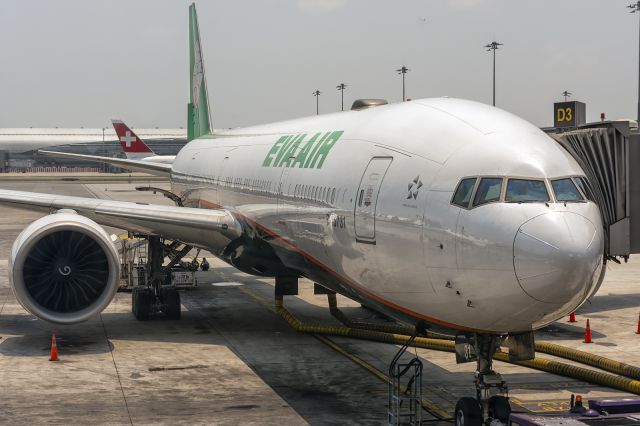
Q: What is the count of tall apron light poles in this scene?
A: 6